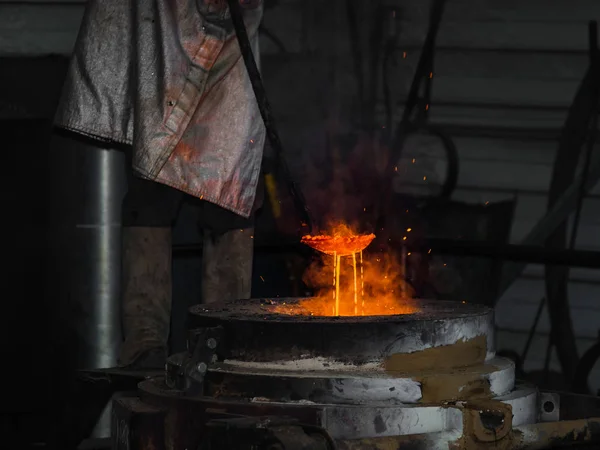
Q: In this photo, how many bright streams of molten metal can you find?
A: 4